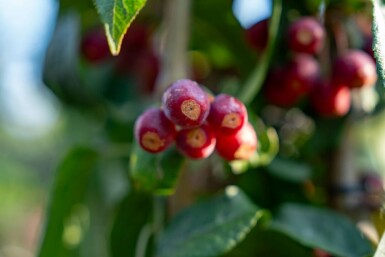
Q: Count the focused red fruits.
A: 5